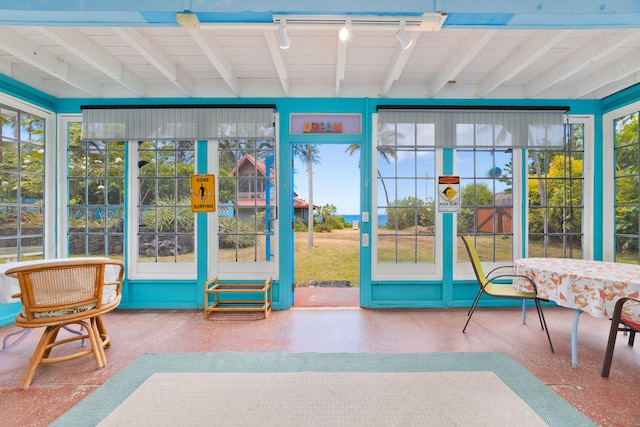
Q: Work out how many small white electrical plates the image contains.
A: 2